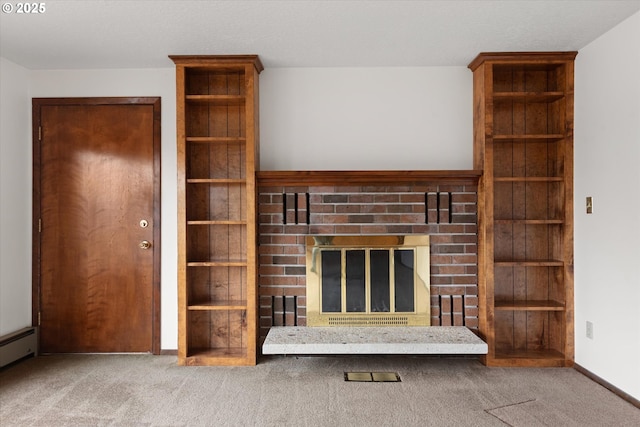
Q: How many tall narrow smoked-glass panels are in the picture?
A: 4